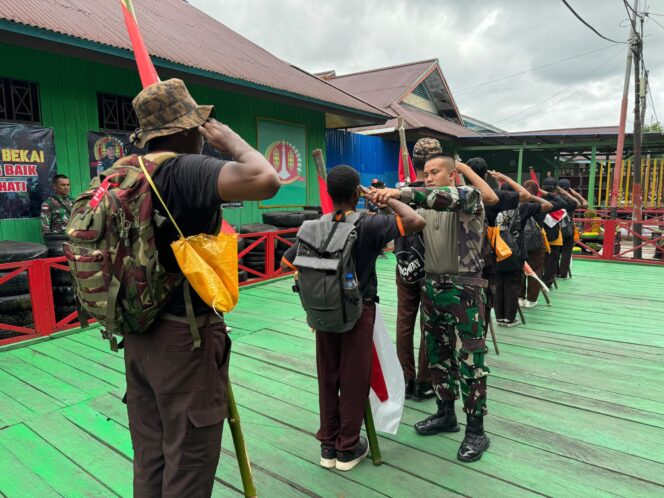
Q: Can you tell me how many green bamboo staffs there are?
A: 2